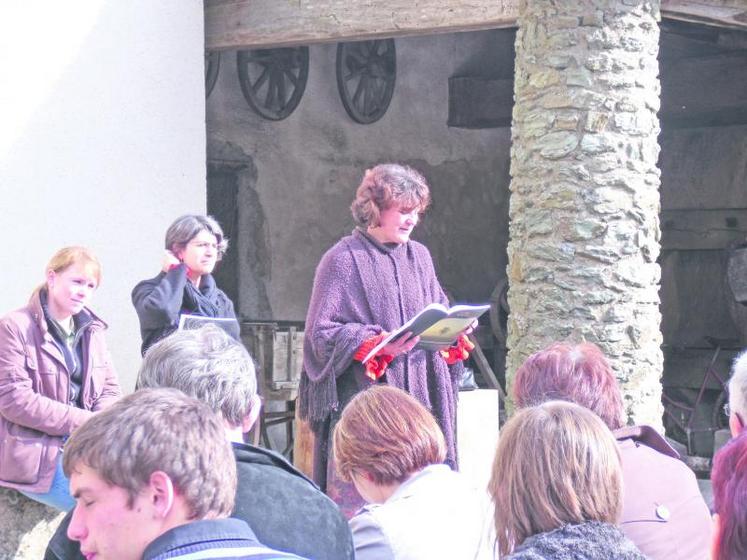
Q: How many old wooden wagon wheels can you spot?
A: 3